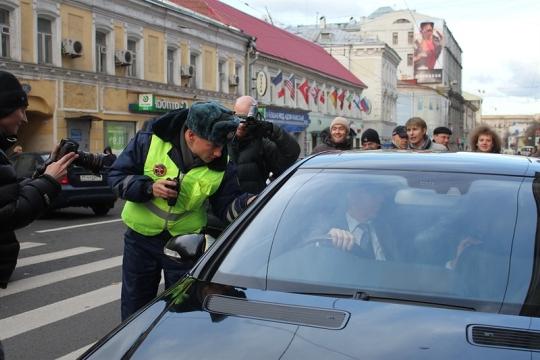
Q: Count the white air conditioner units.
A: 4